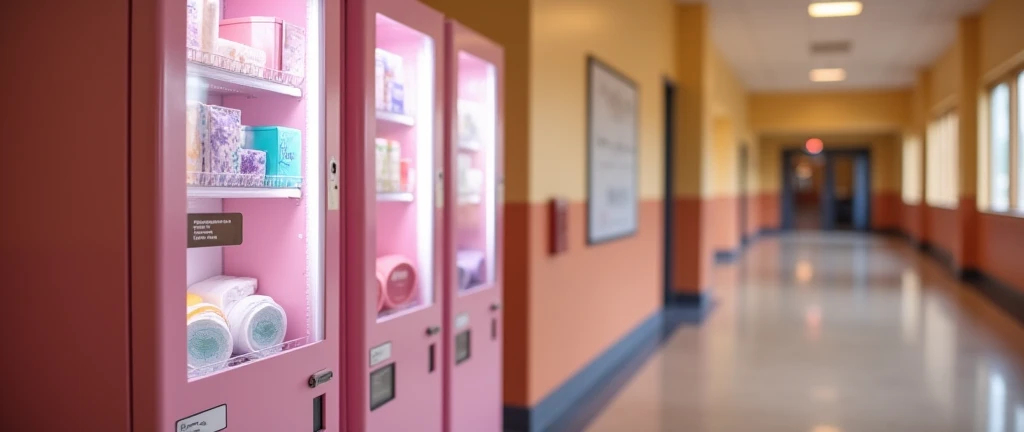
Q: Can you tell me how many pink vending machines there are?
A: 3